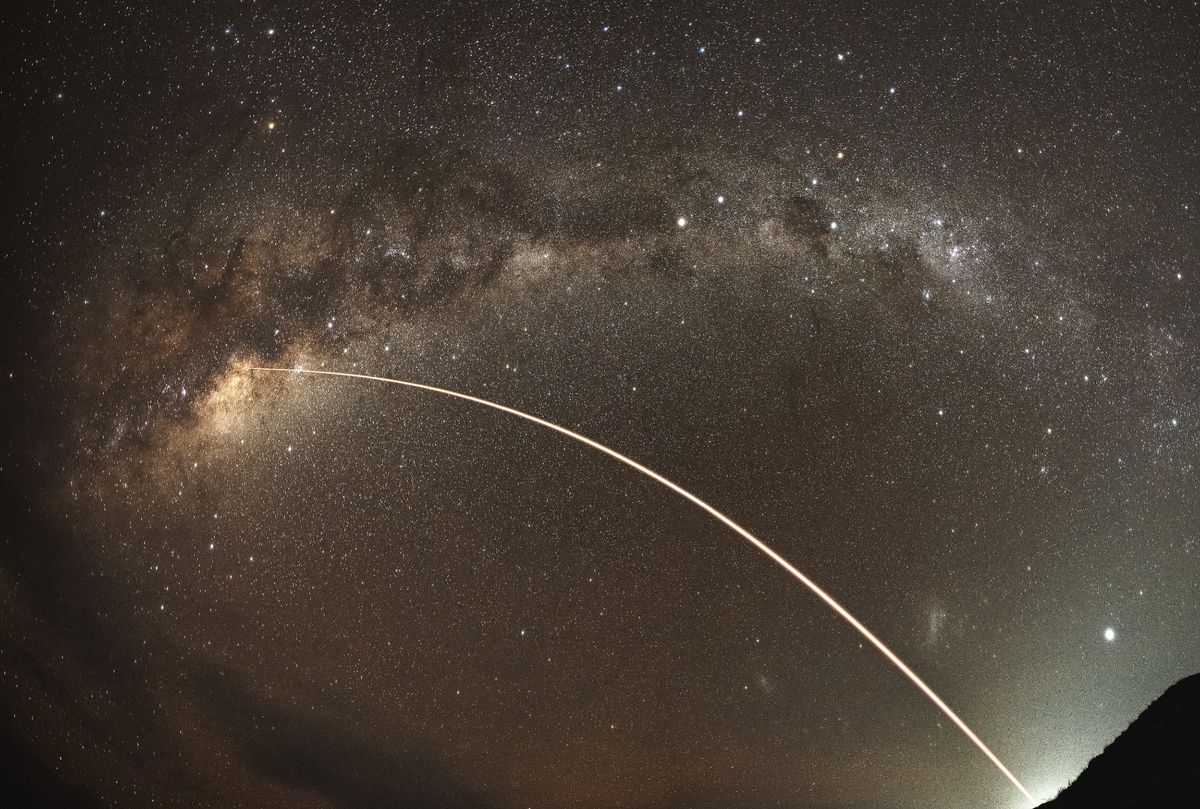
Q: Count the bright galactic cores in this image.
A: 1